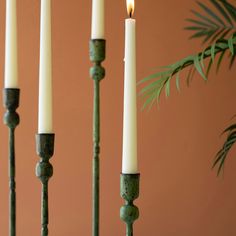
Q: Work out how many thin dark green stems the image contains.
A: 4